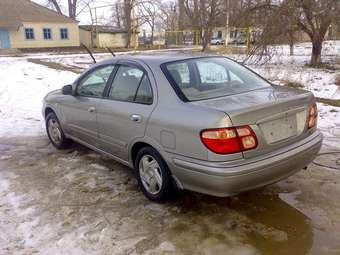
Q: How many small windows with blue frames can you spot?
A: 3